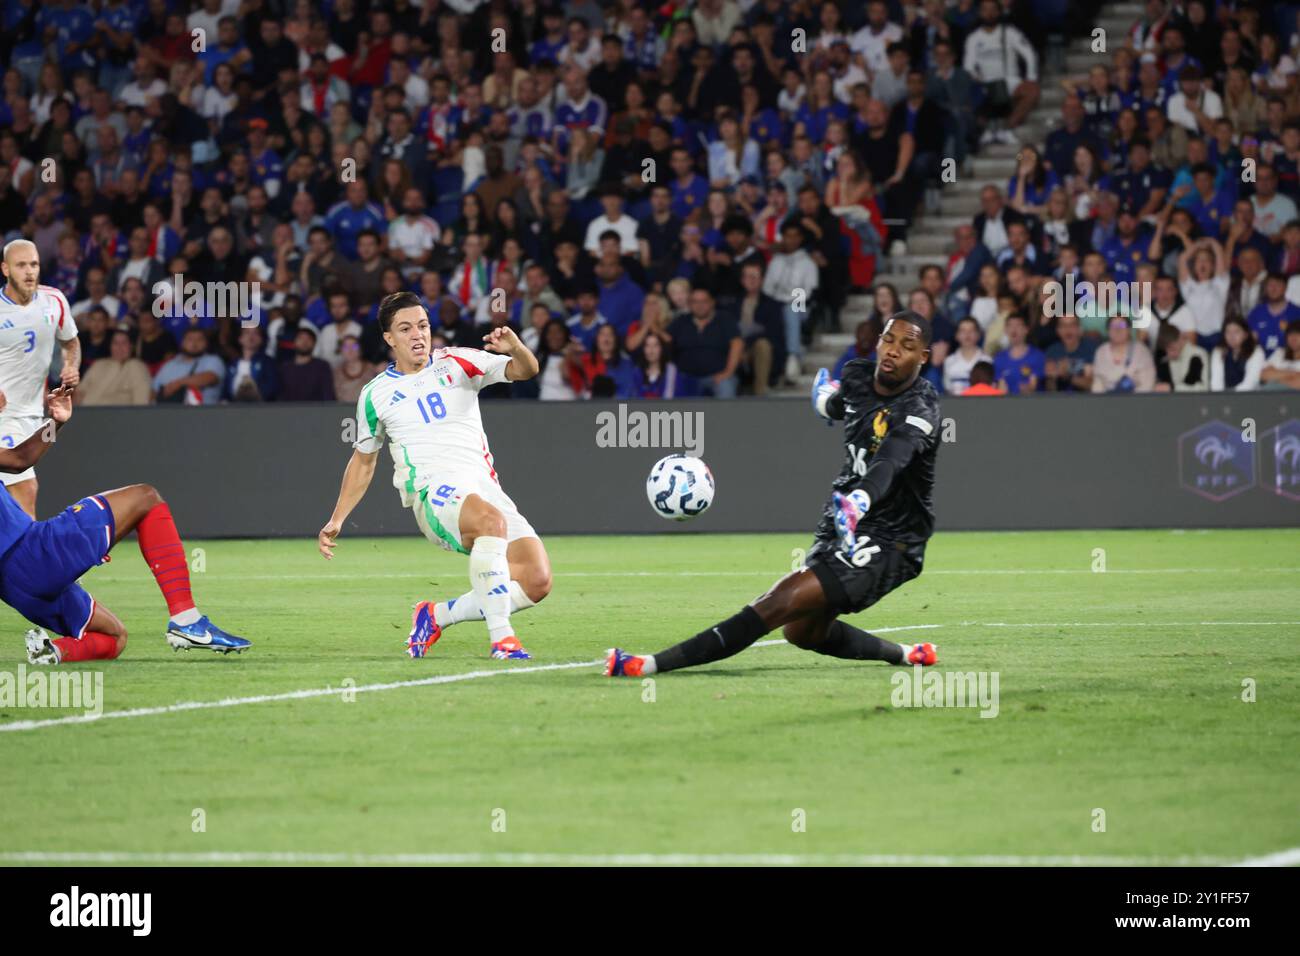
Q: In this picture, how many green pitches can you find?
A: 1